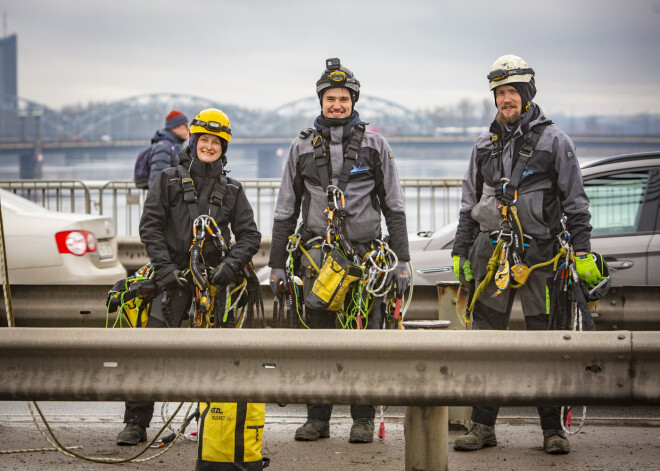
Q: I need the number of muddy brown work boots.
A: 5